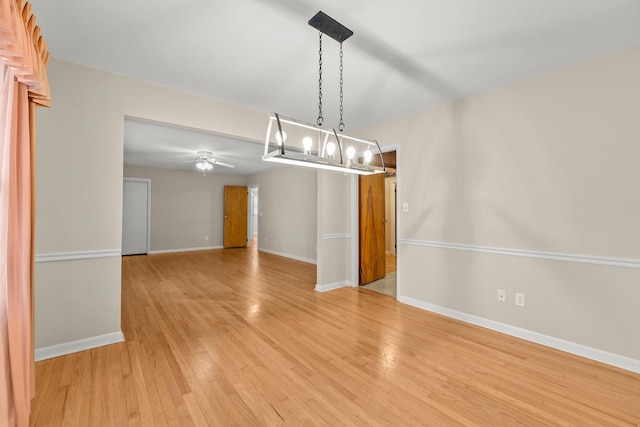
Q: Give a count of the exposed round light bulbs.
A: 5